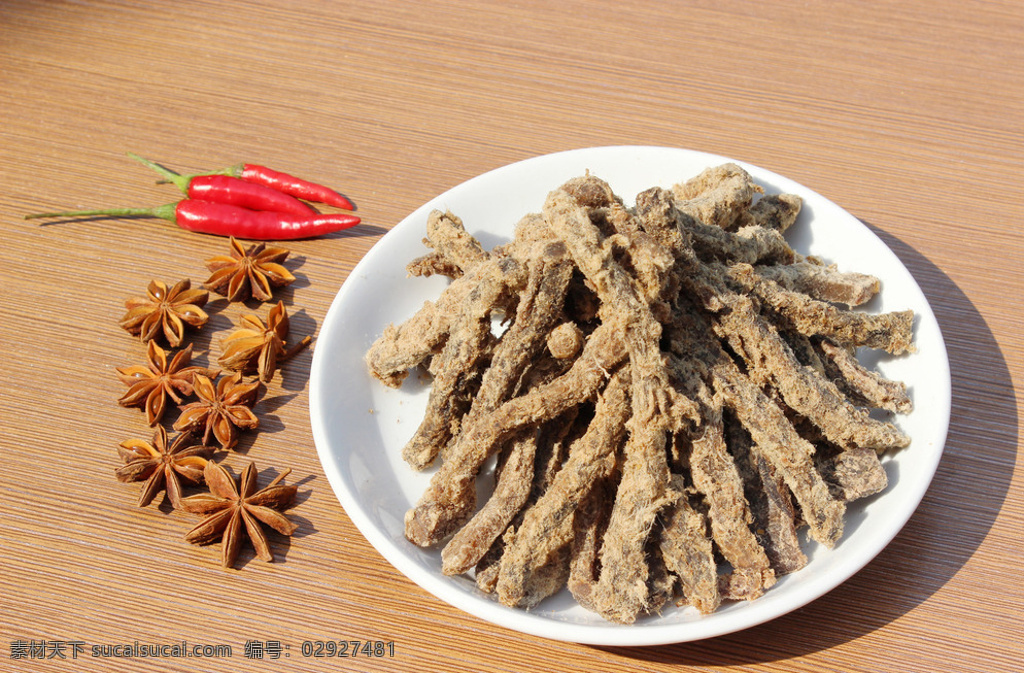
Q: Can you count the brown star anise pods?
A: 7